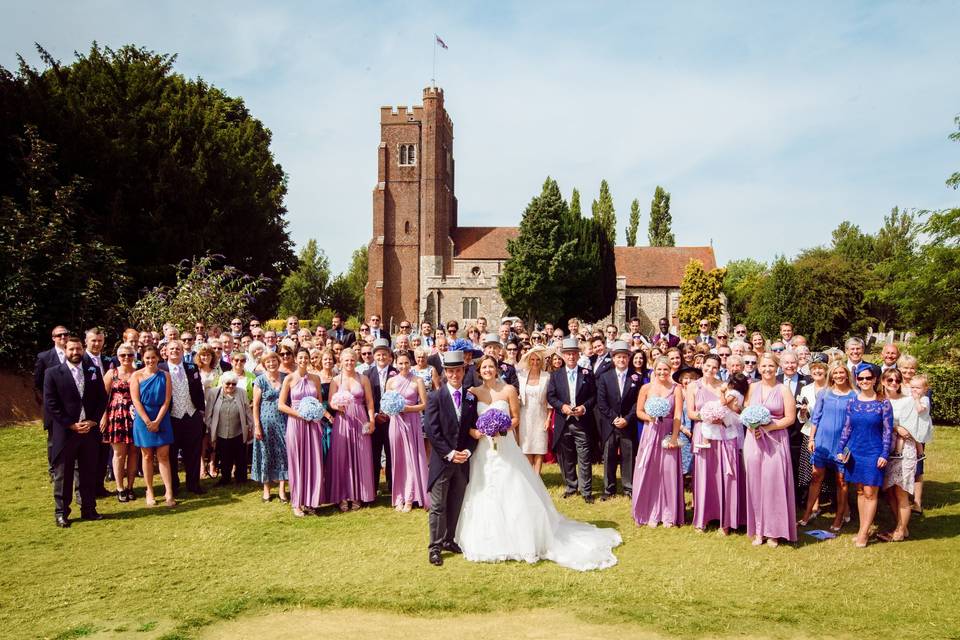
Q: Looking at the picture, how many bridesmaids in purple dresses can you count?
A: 6